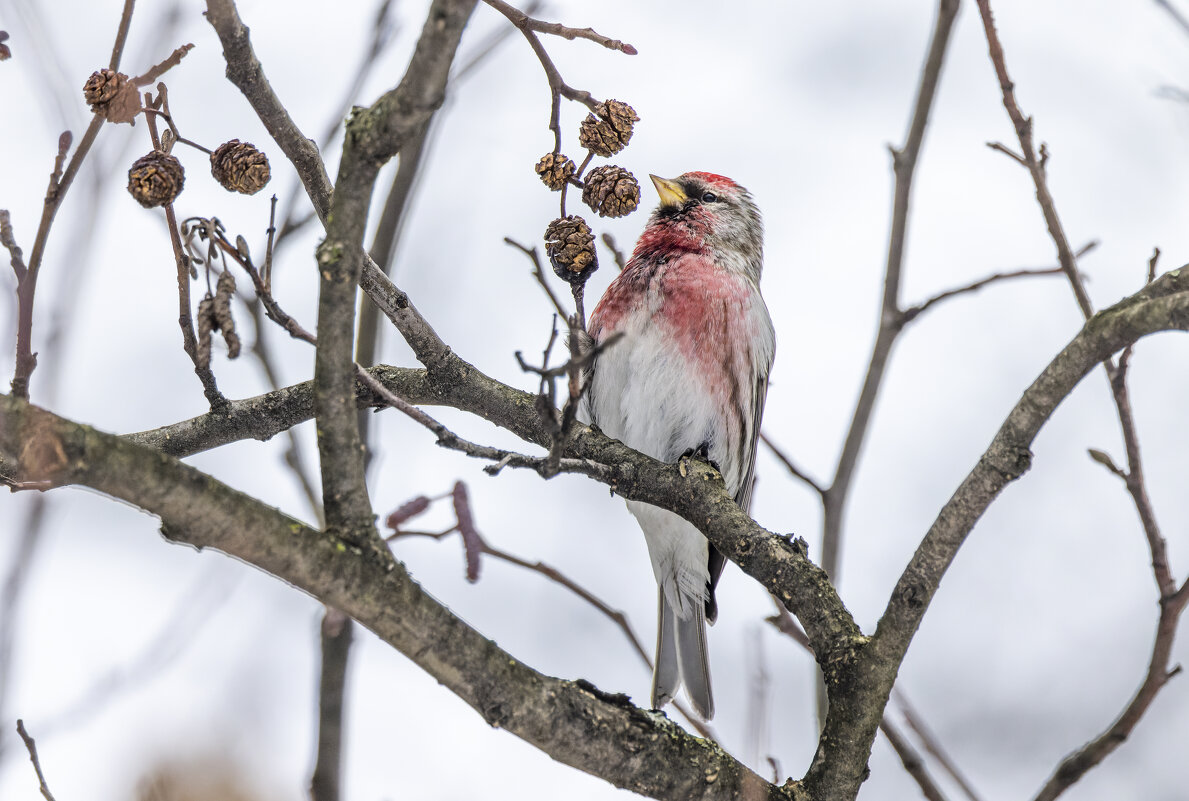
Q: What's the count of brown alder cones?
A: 7